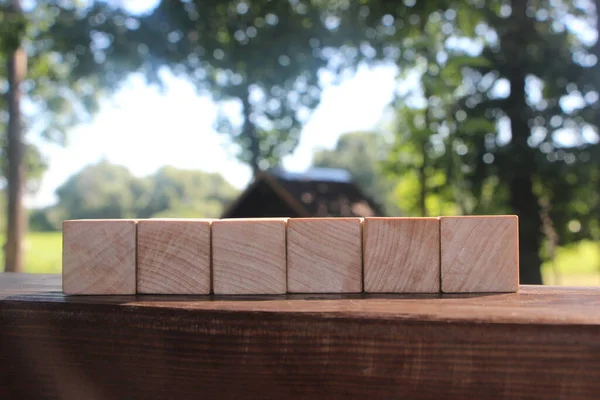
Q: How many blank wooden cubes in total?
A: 6